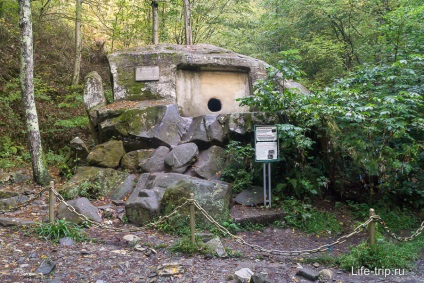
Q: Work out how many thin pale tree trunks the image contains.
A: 4